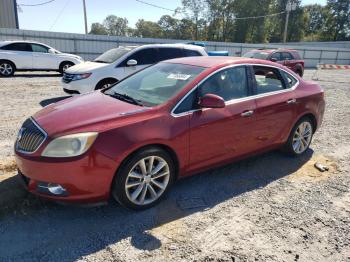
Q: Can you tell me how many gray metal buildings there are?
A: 1